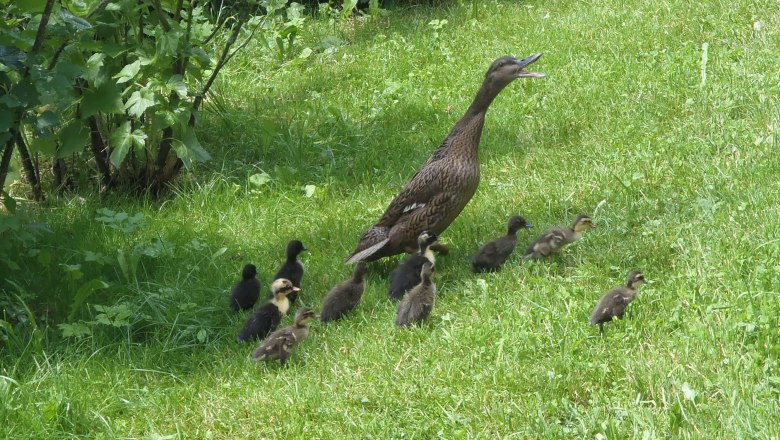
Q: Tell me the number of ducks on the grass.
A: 11